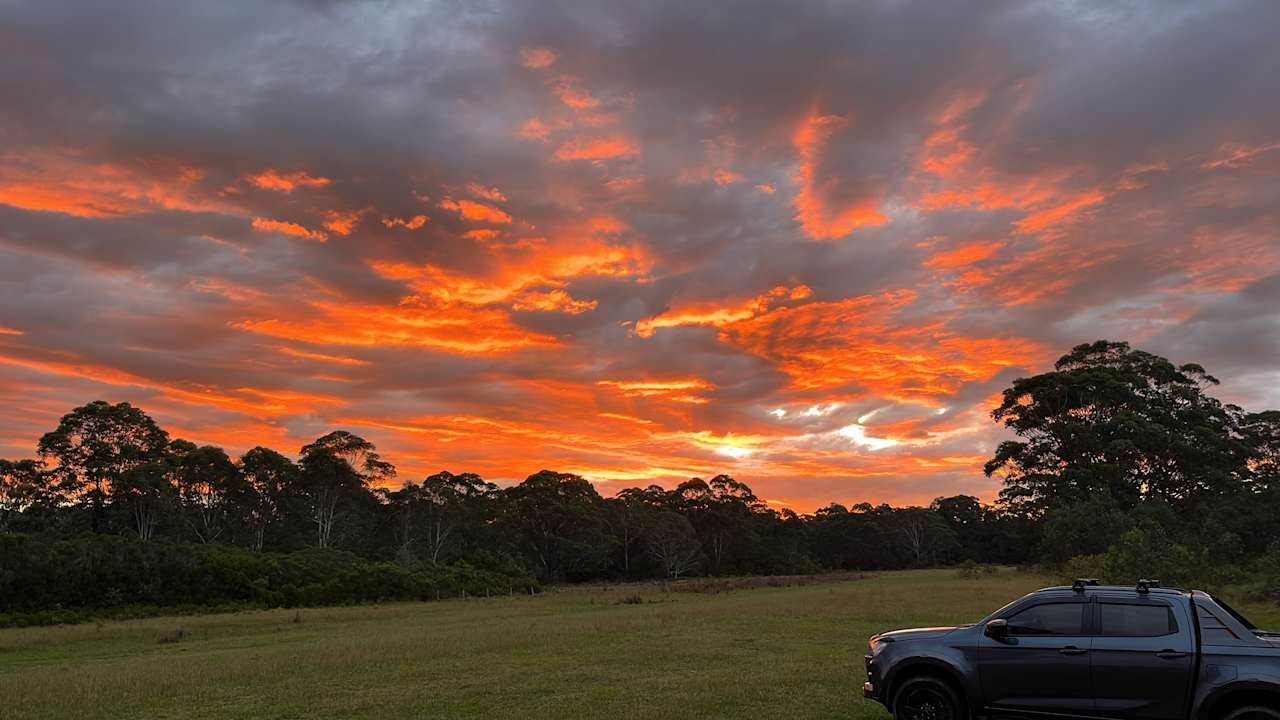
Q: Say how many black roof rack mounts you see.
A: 2